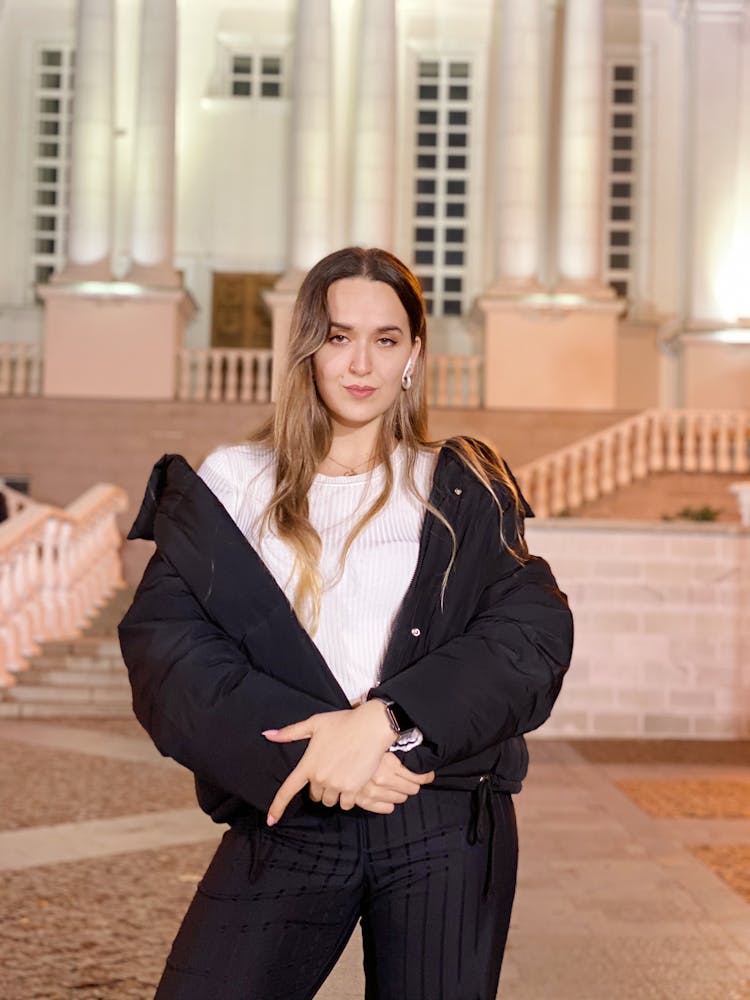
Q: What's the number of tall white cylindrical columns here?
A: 6